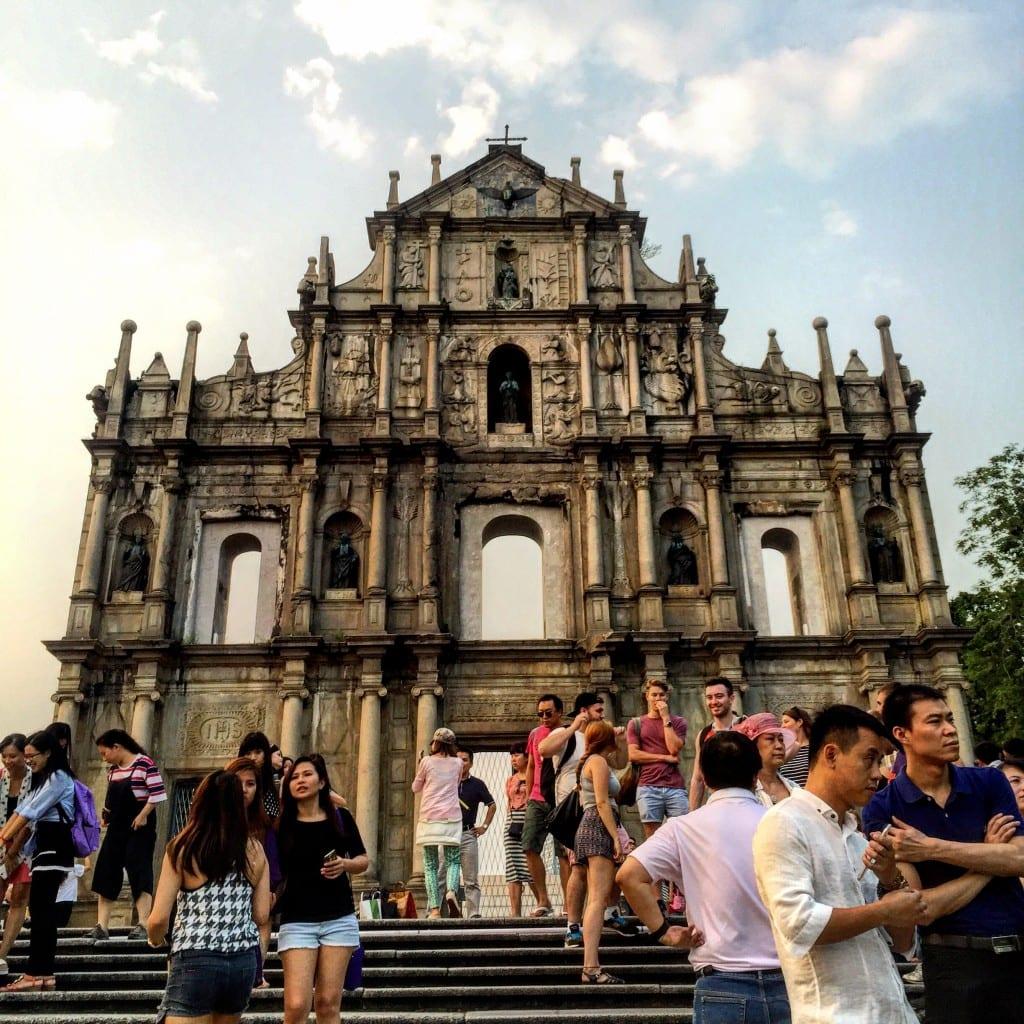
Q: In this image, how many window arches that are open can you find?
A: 3